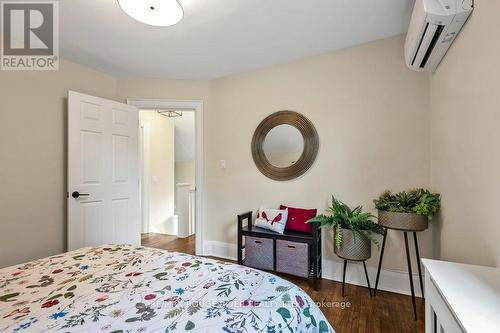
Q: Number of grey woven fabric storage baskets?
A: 2